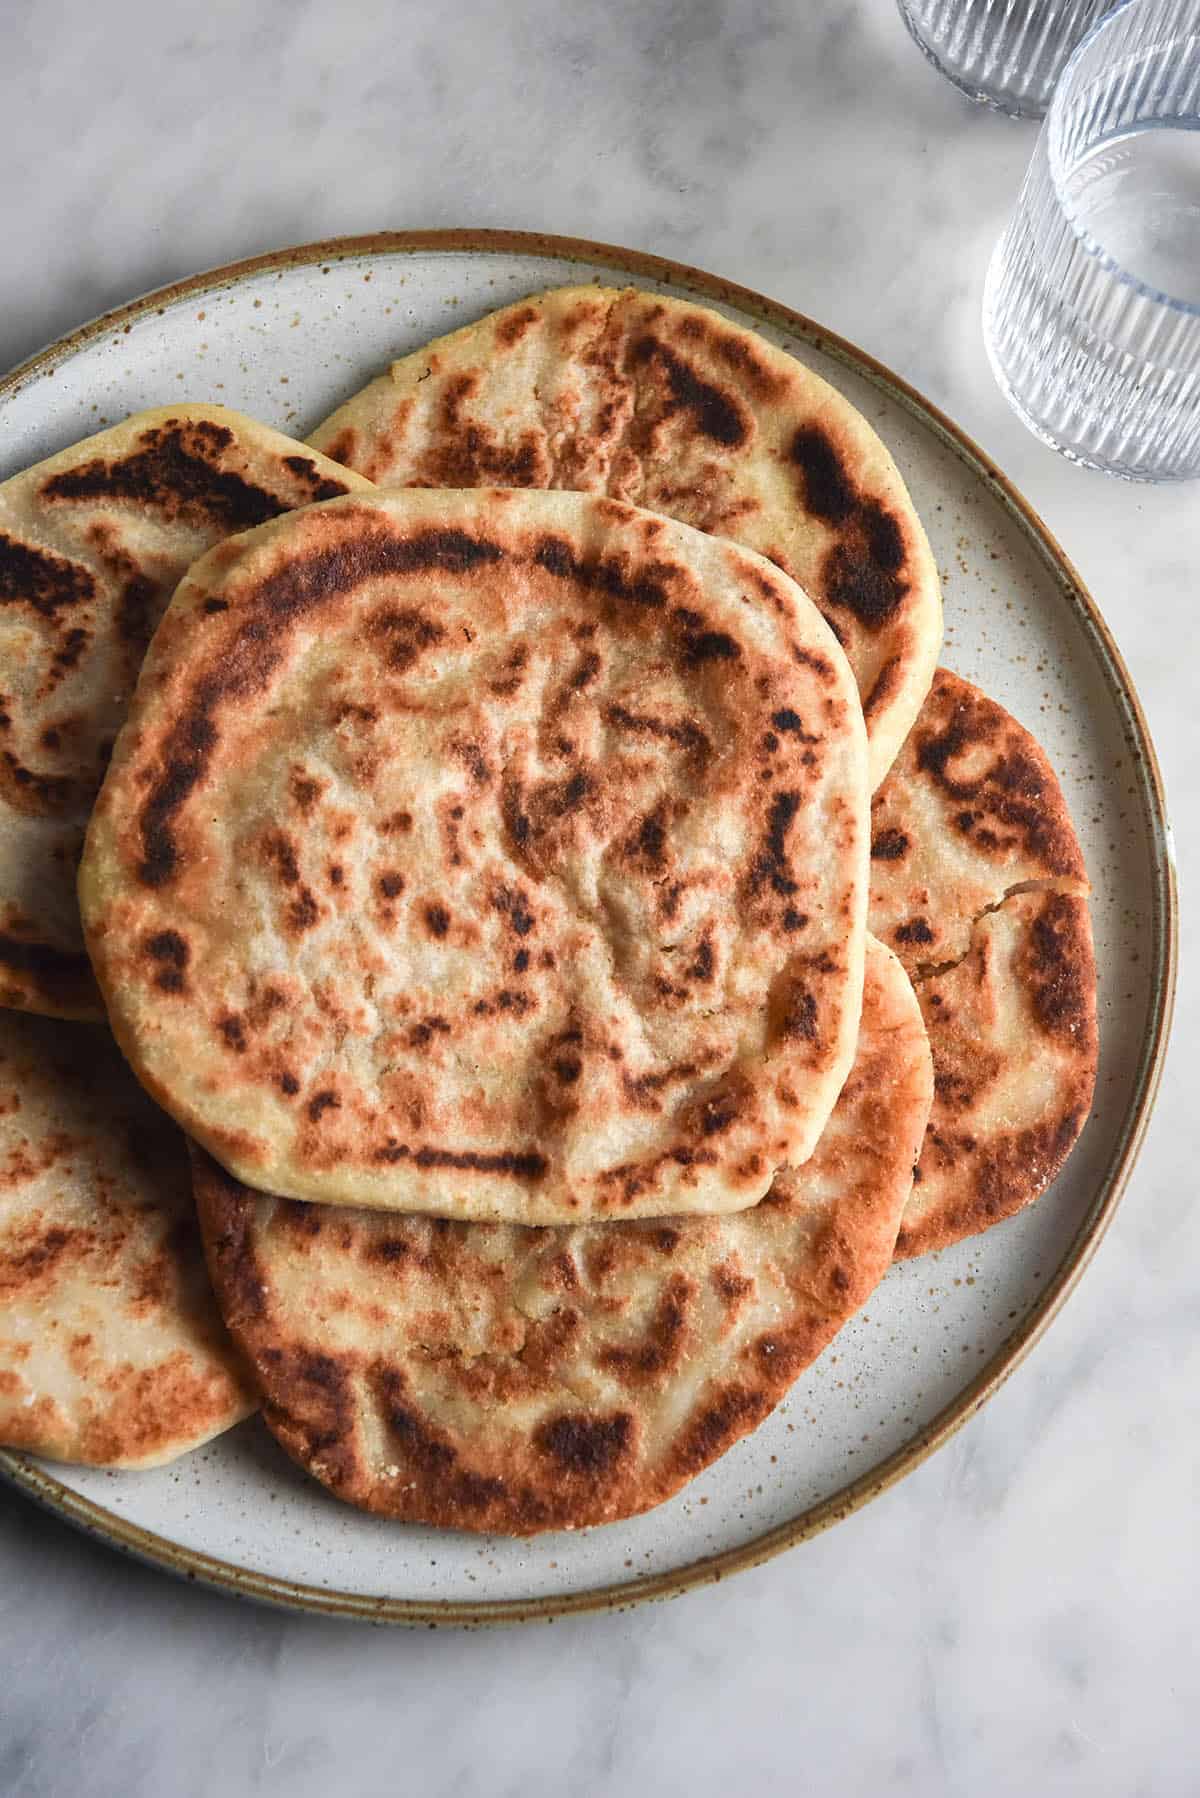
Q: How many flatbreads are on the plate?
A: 6